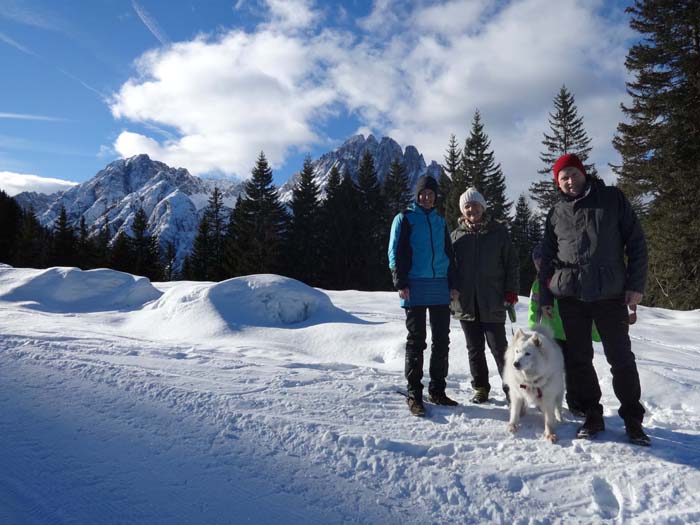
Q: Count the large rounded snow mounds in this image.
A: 2